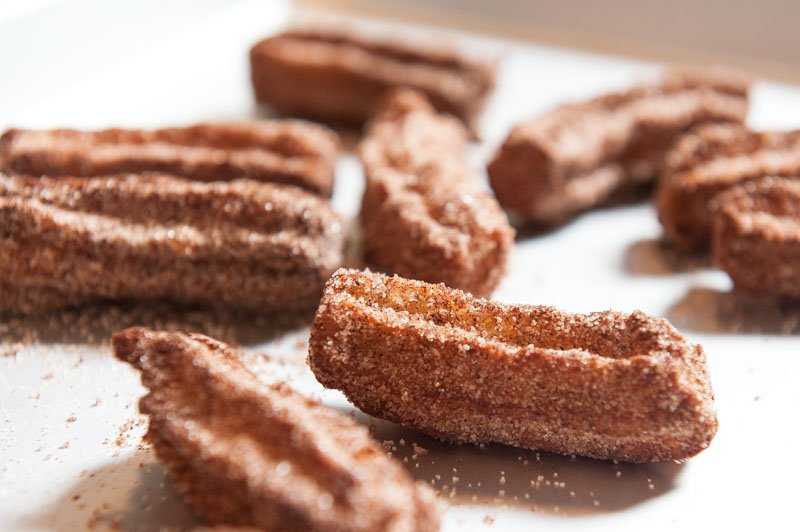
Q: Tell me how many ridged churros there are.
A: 9